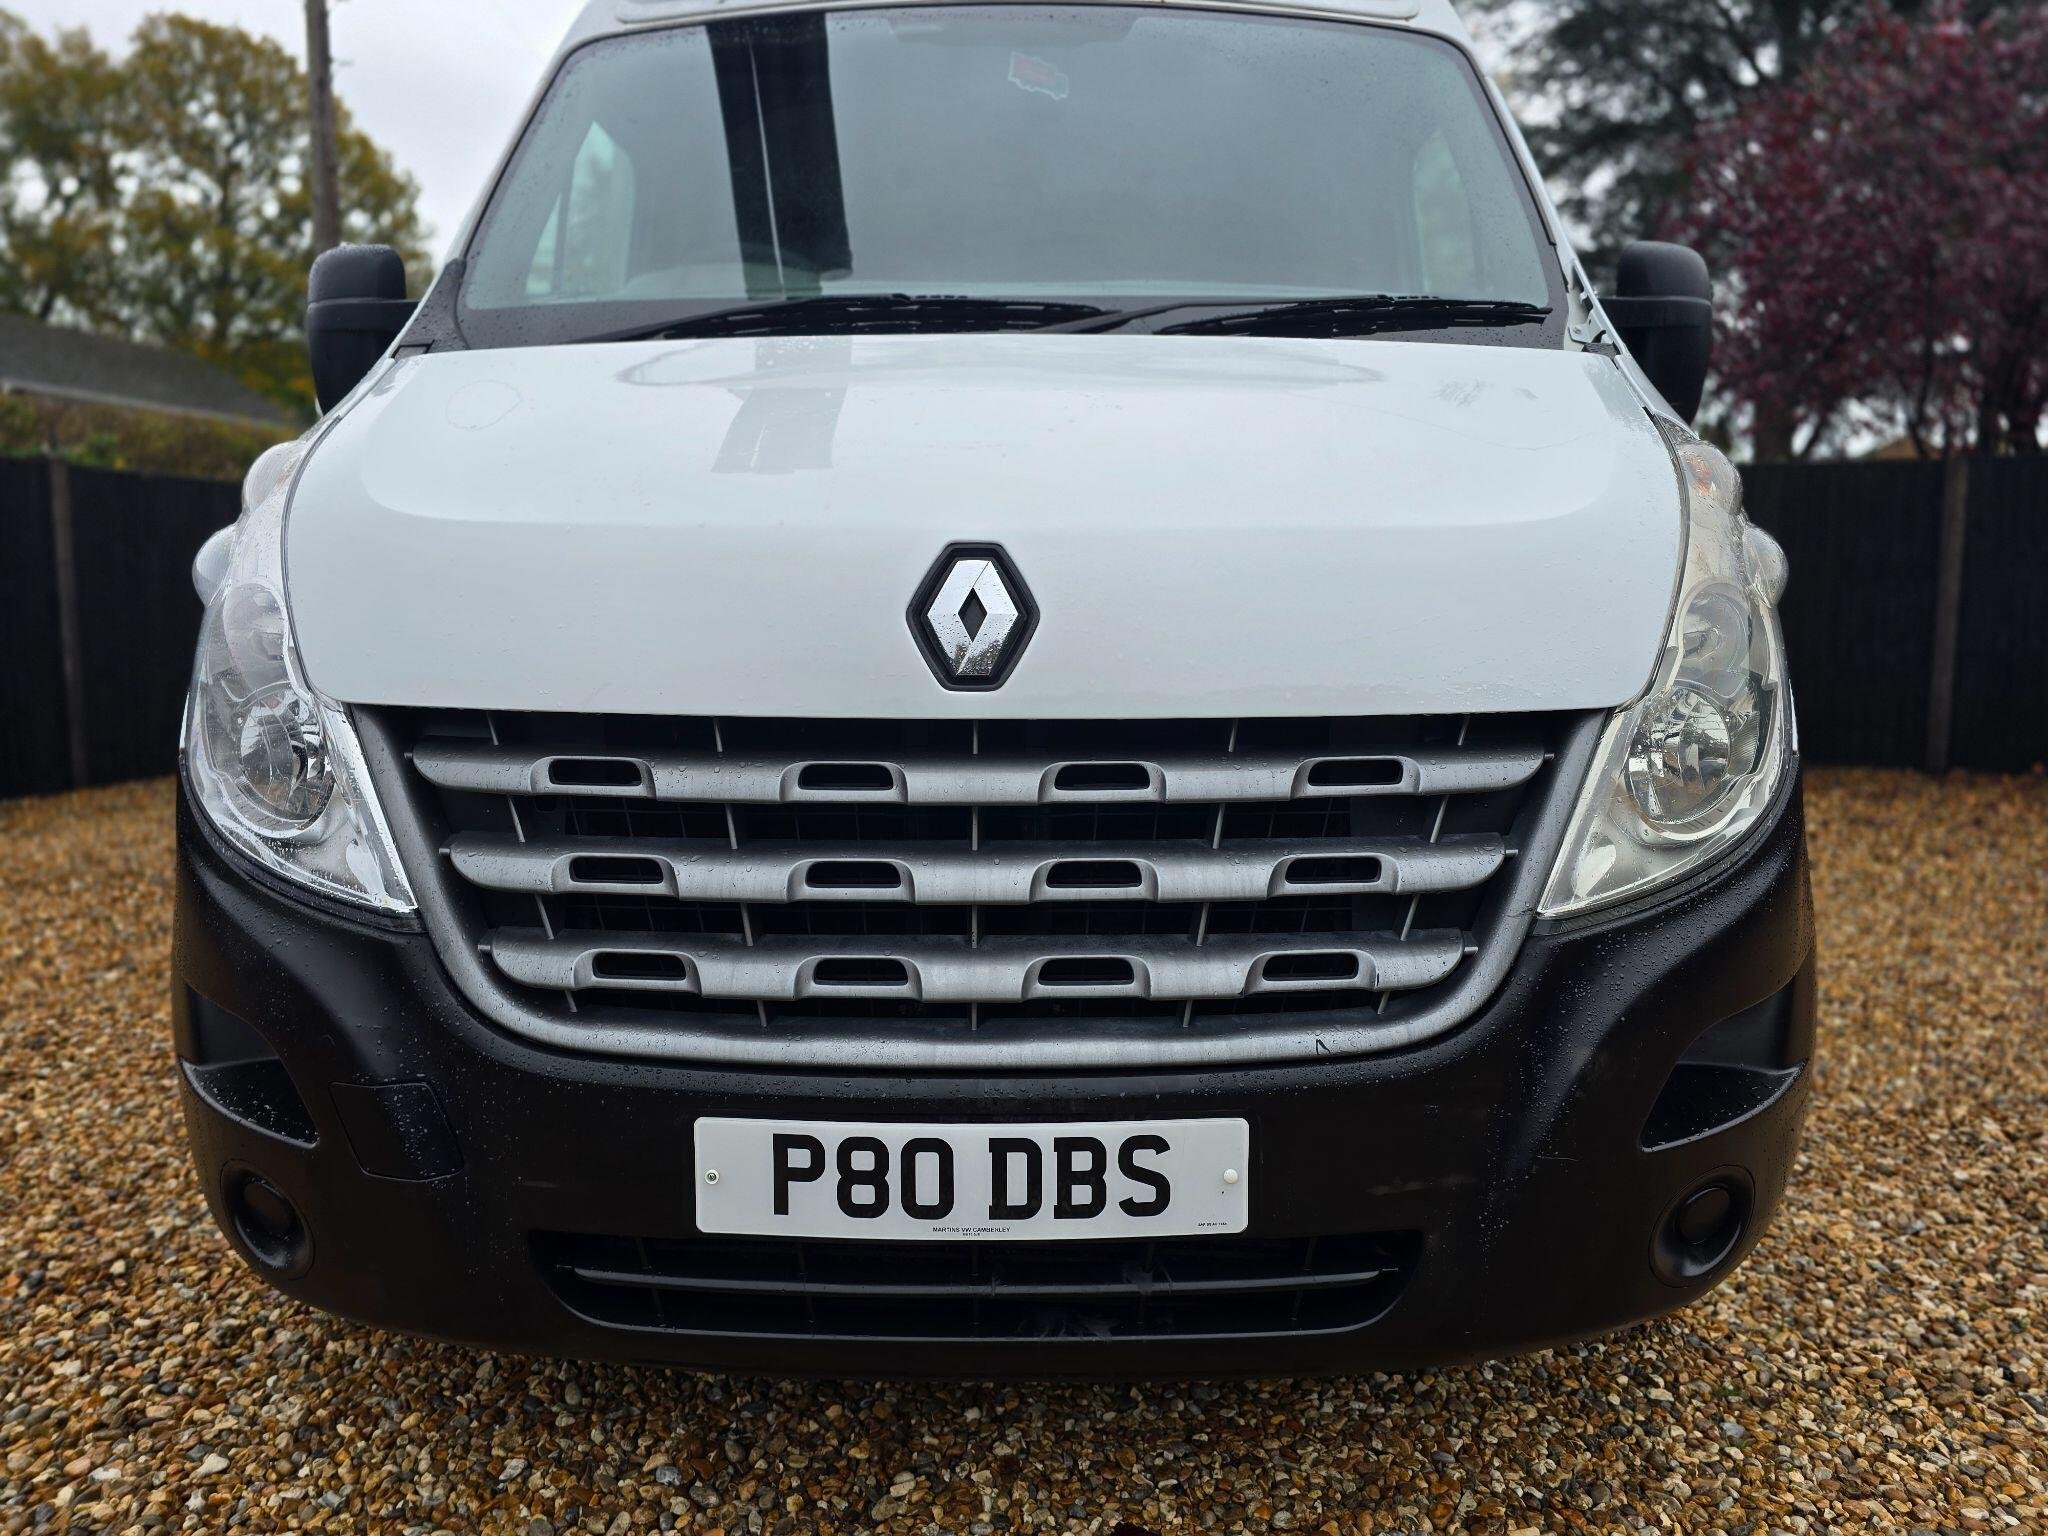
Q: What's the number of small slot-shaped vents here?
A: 12